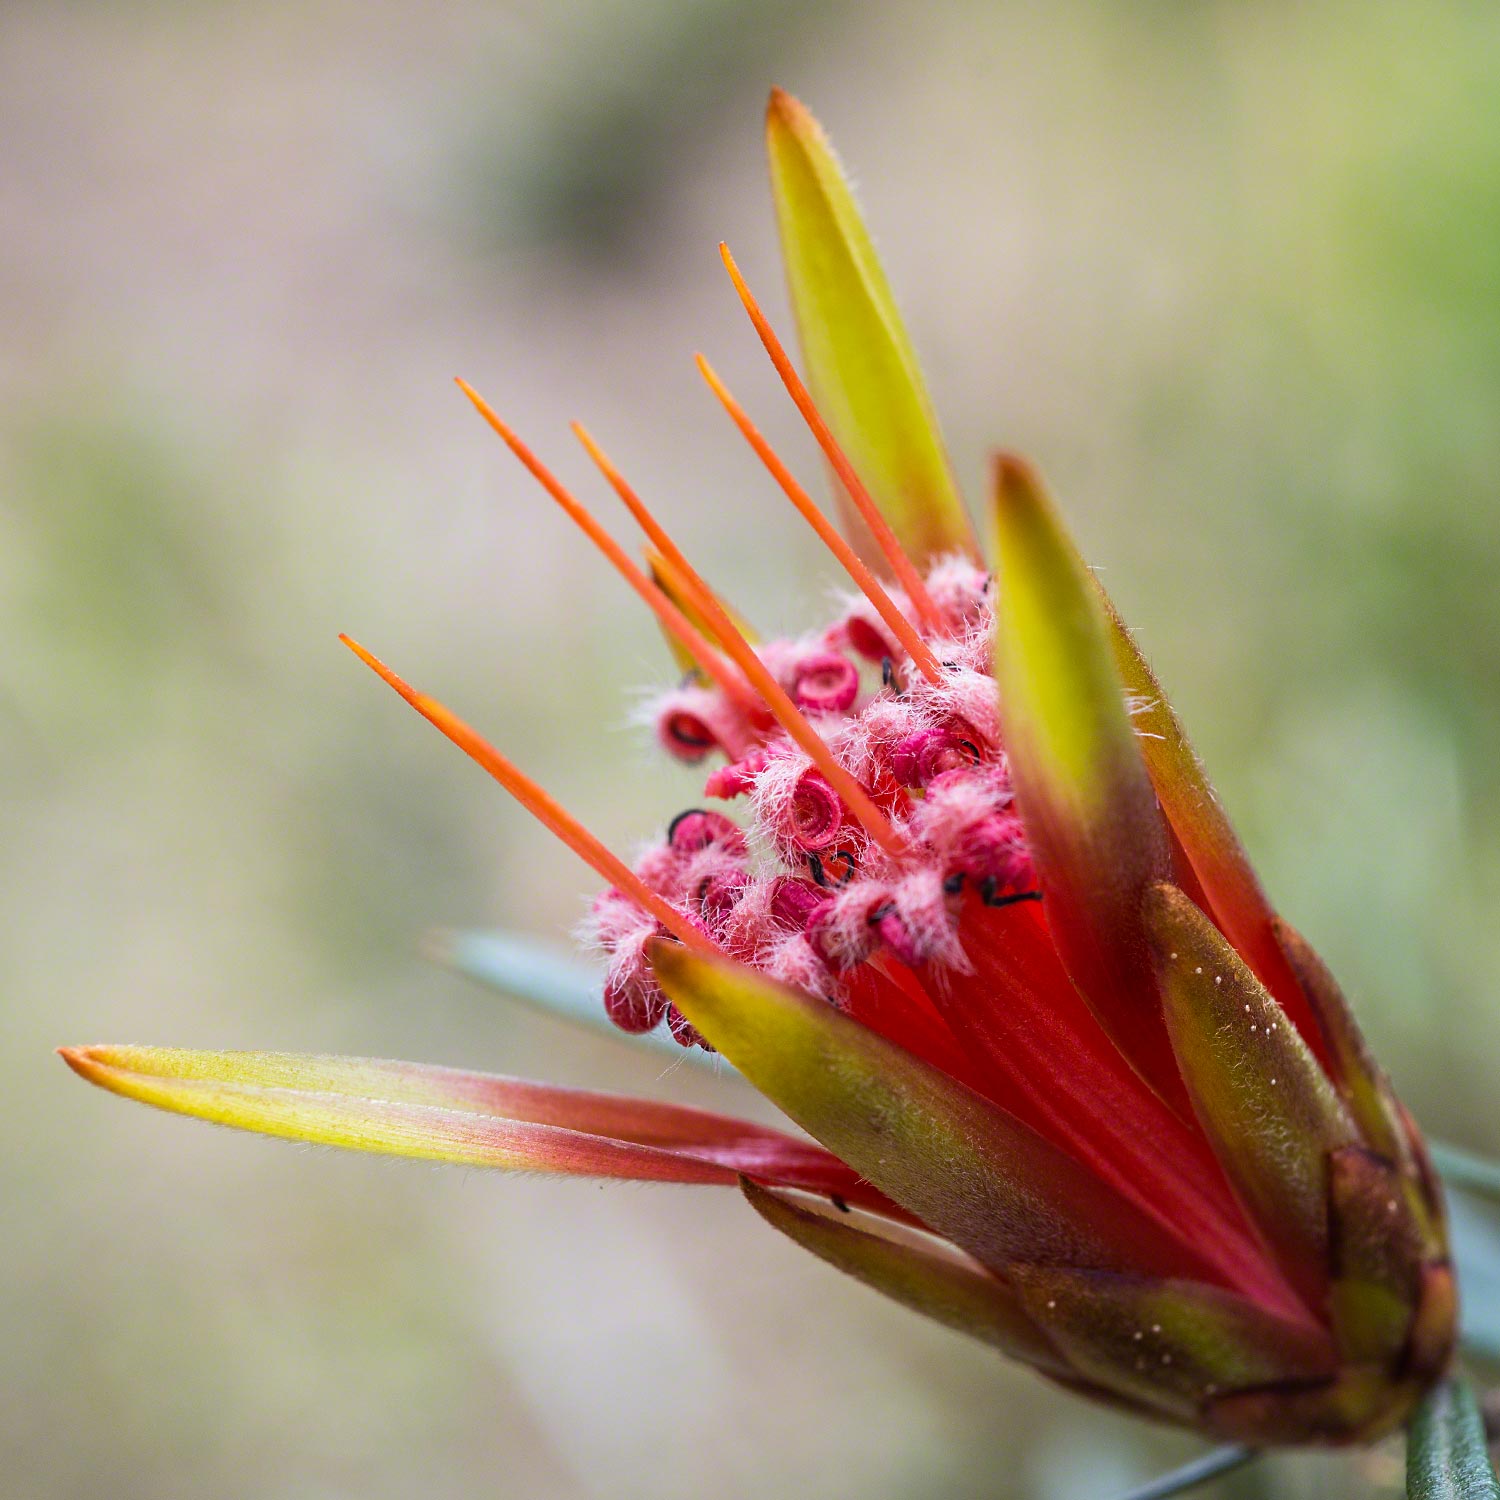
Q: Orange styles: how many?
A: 5